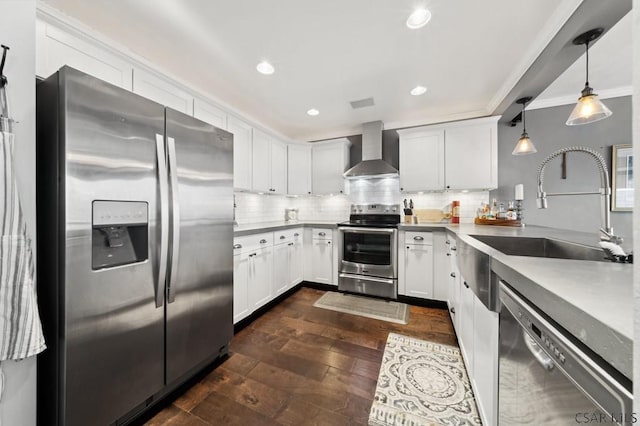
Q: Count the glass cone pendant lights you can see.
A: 2